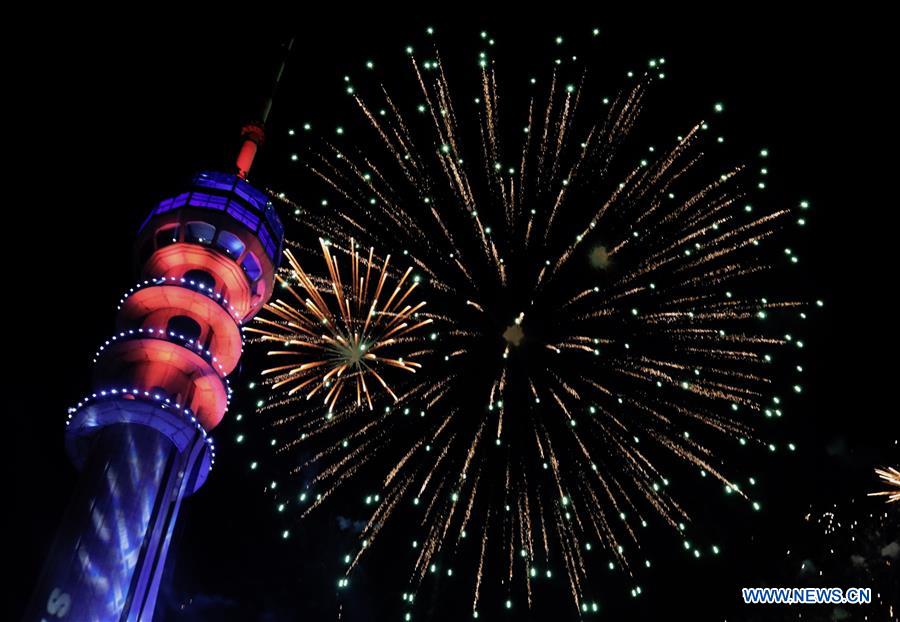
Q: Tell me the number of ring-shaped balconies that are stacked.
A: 3